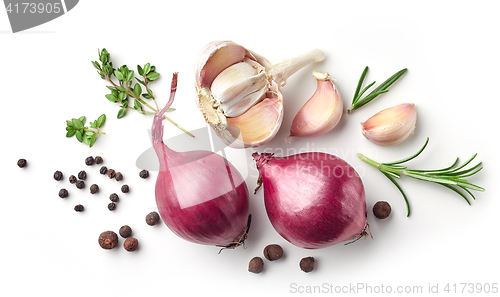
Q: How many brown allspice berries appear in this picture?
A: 8